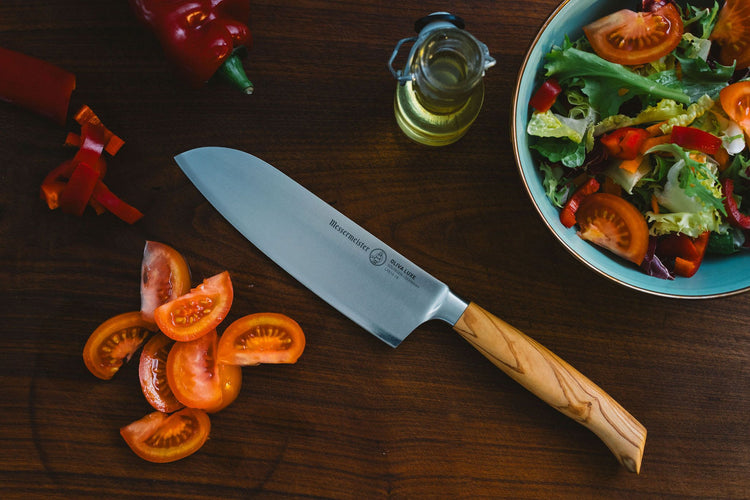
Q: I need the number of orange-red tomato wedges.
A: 11